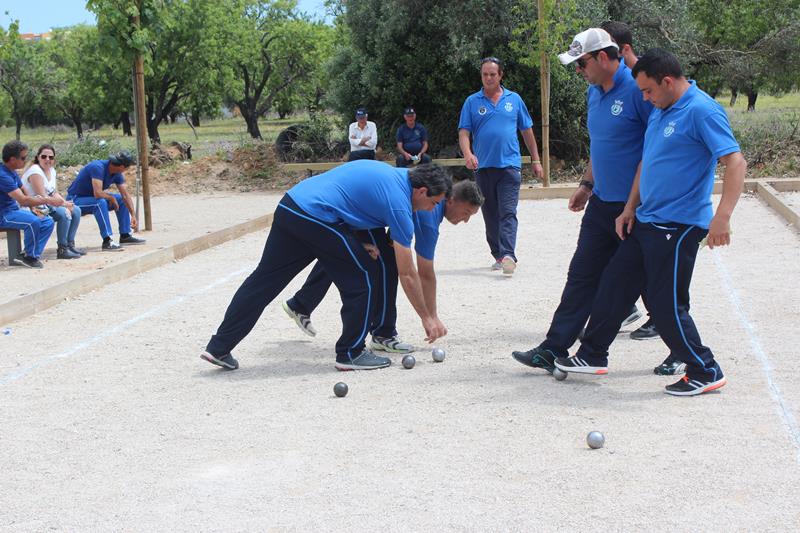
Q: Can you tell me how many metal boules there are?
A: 5